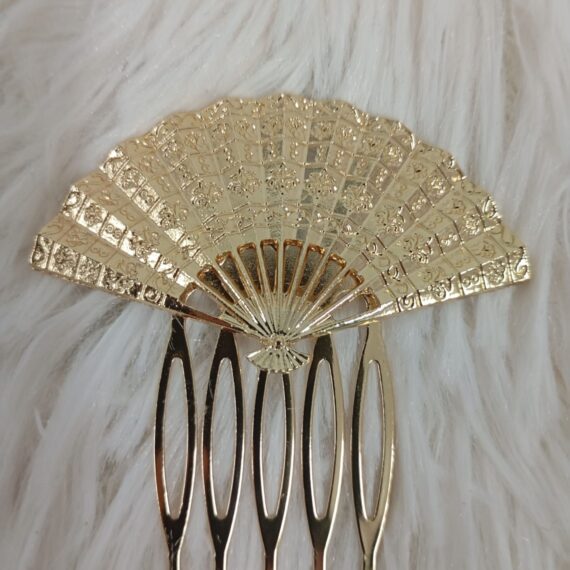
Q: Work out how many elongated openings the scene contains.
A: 5